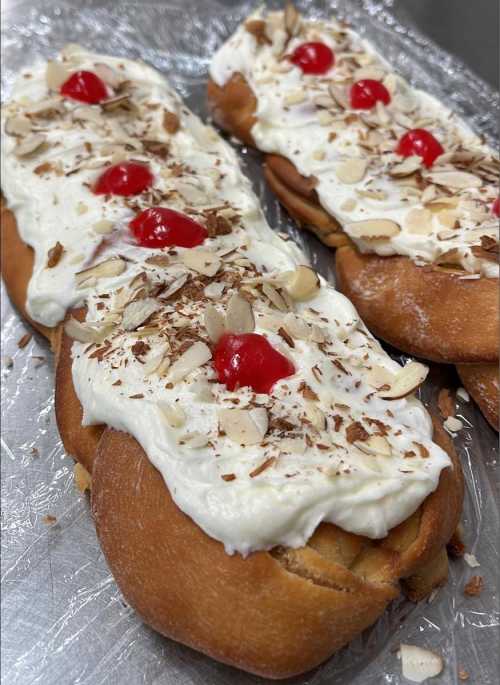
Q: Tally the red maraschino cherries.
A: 8